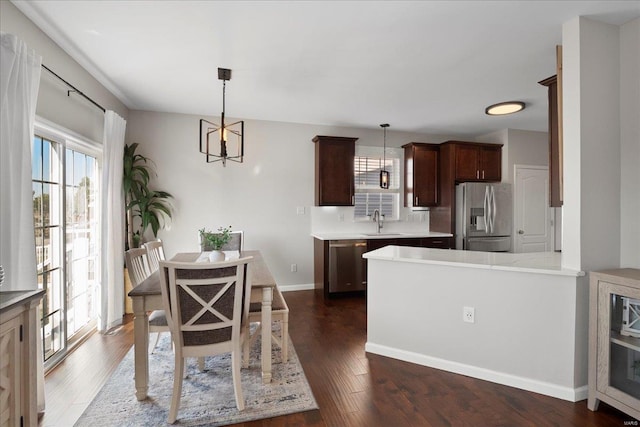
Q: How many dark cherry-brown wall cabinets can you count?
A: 4